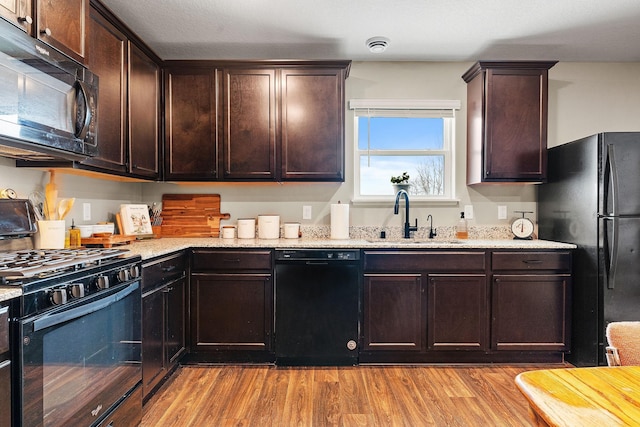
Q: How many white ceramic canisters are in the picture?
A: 4